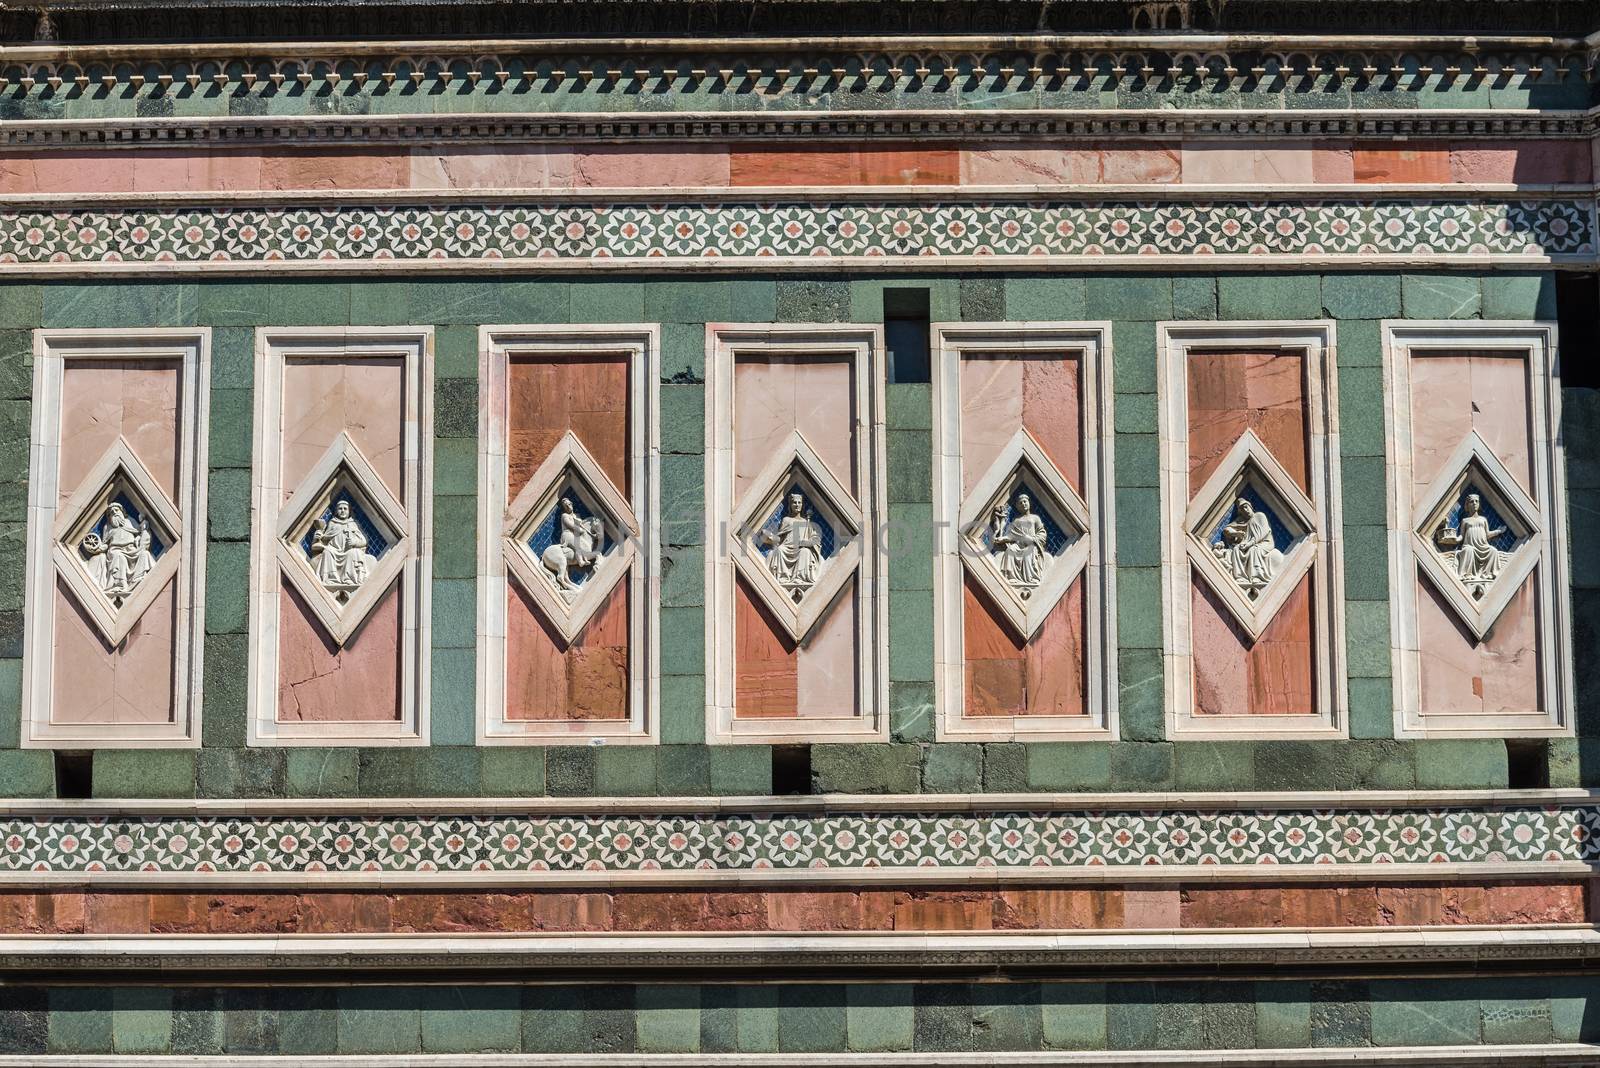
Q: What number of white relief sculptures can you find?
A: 7